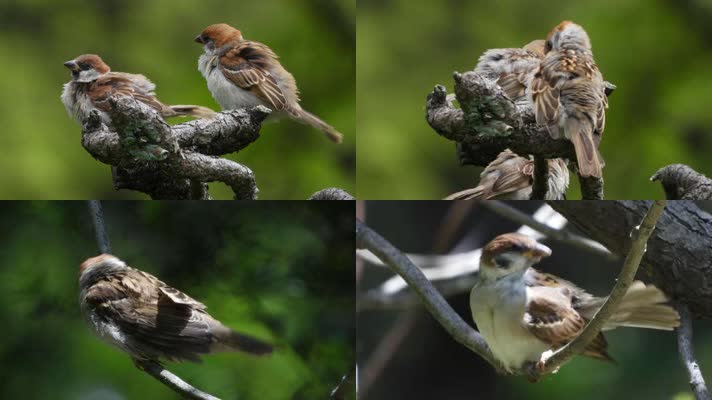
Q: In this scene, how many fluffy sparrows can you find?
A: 7